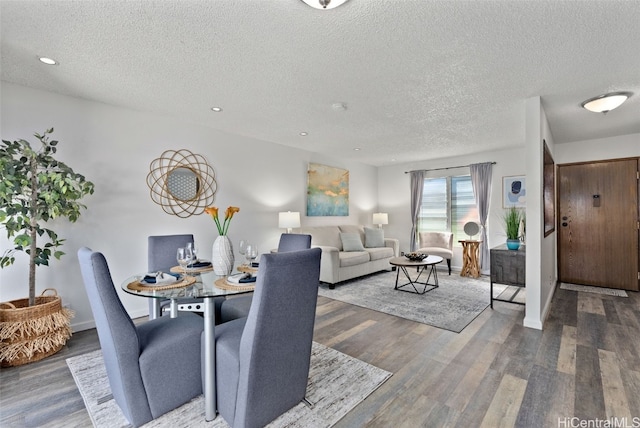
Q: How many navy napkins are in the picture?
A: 4